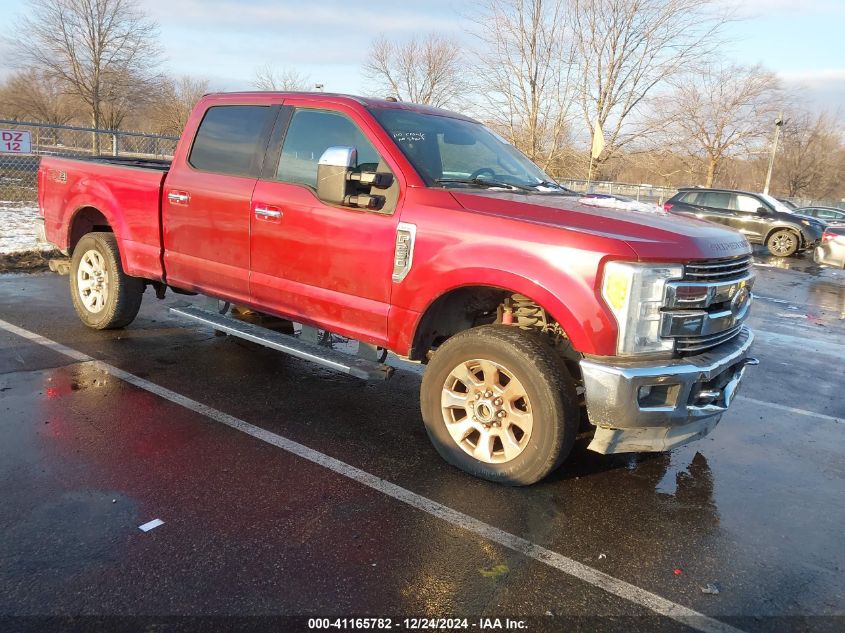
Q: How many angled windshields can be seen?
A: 2